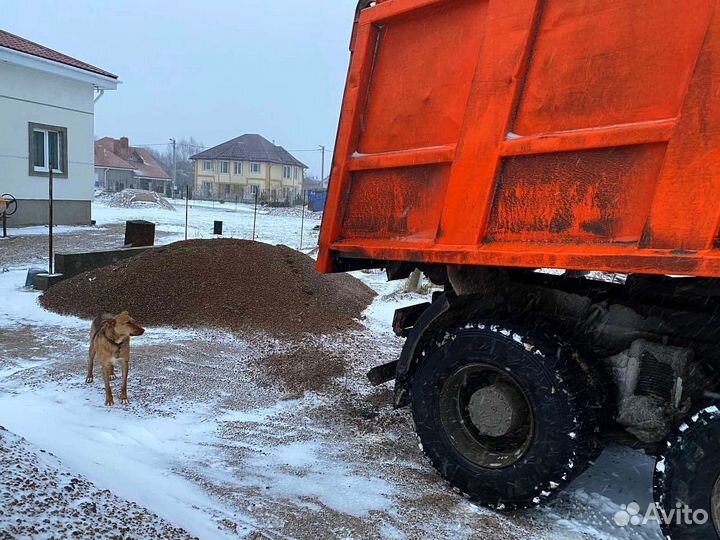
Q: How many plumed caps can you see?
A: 0